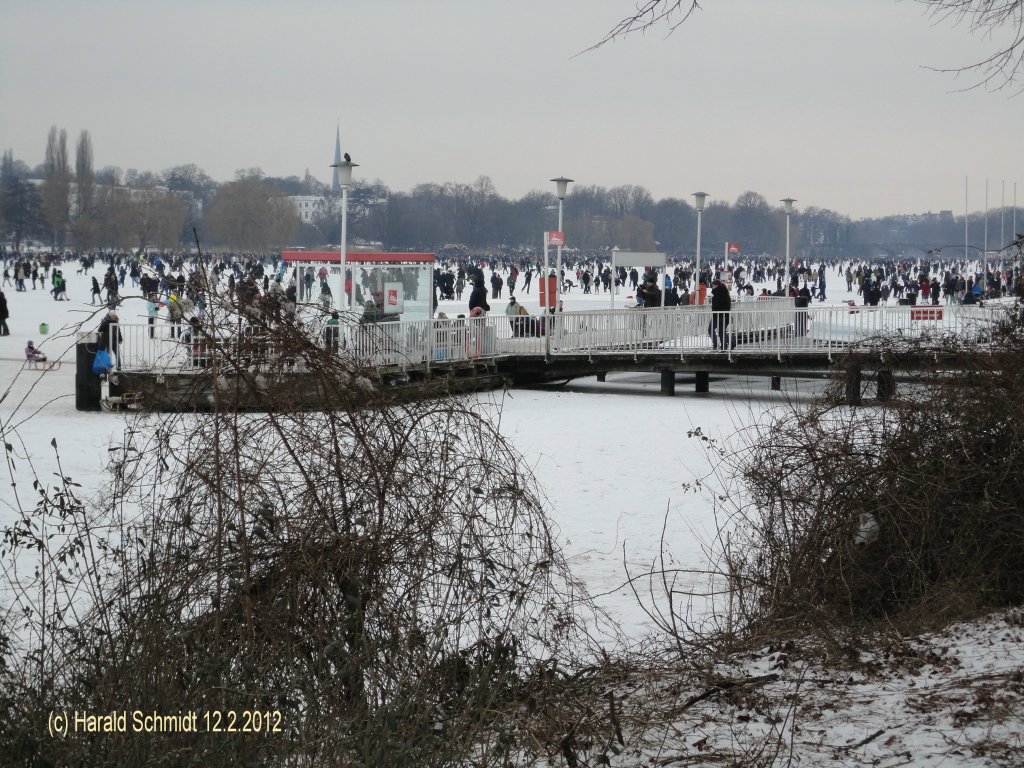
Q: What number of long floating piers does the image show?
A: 1